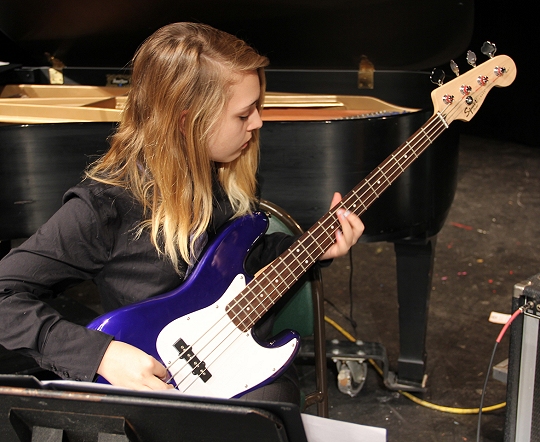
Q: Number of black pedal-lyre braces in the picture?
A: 0